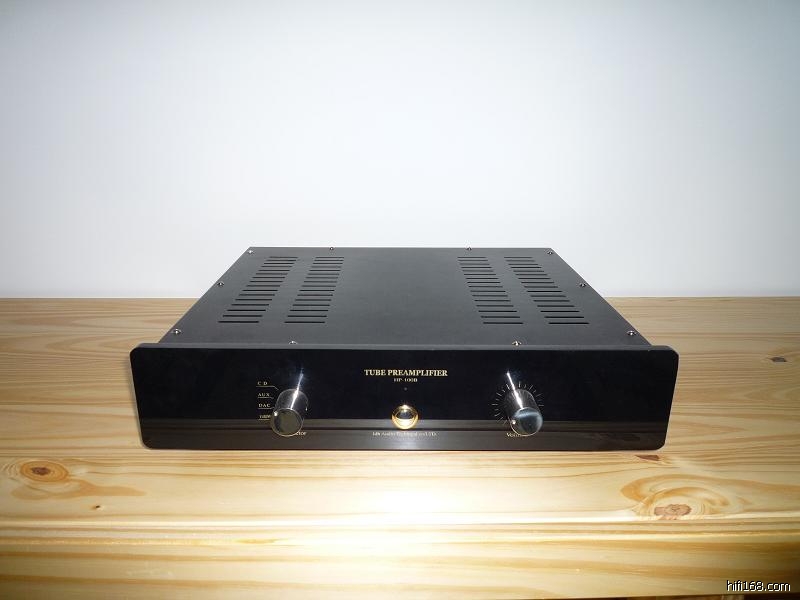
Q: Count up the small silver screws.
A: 10